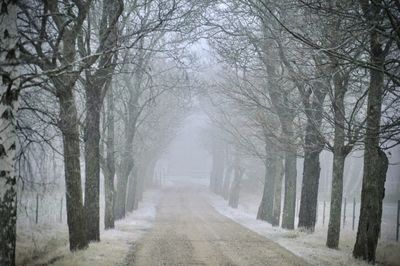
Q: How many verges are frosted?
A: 2